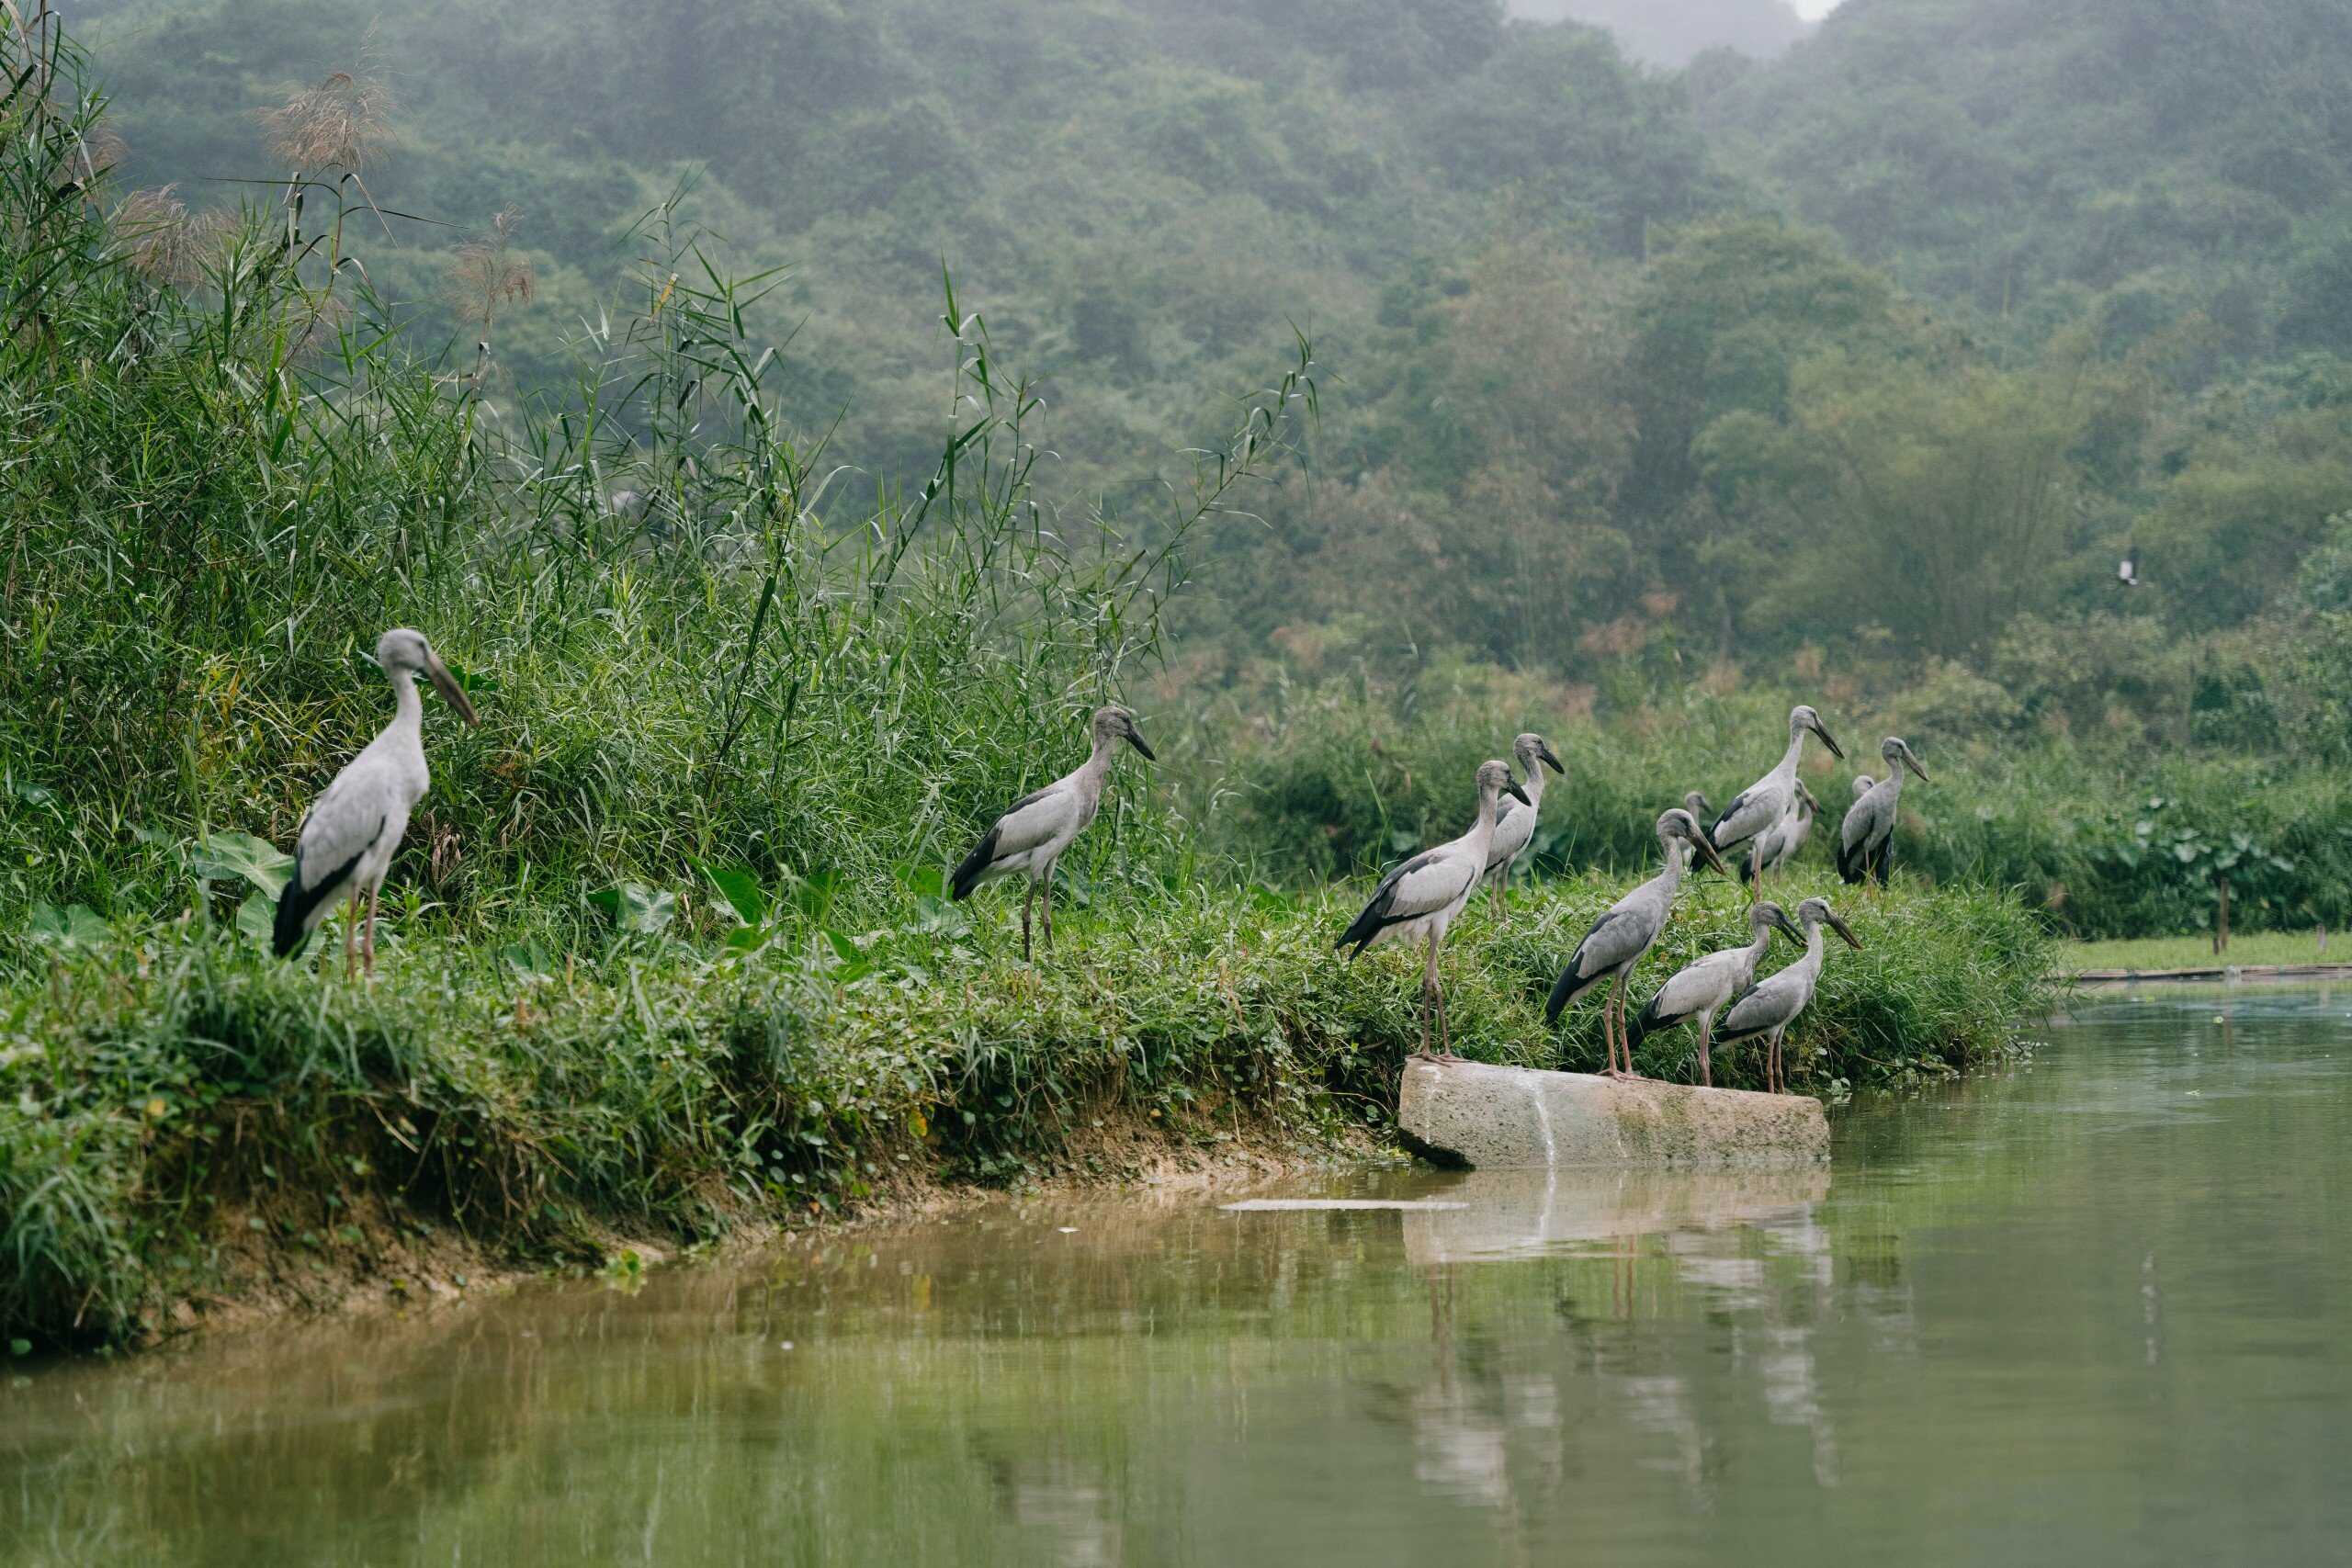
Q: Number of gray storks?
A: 12